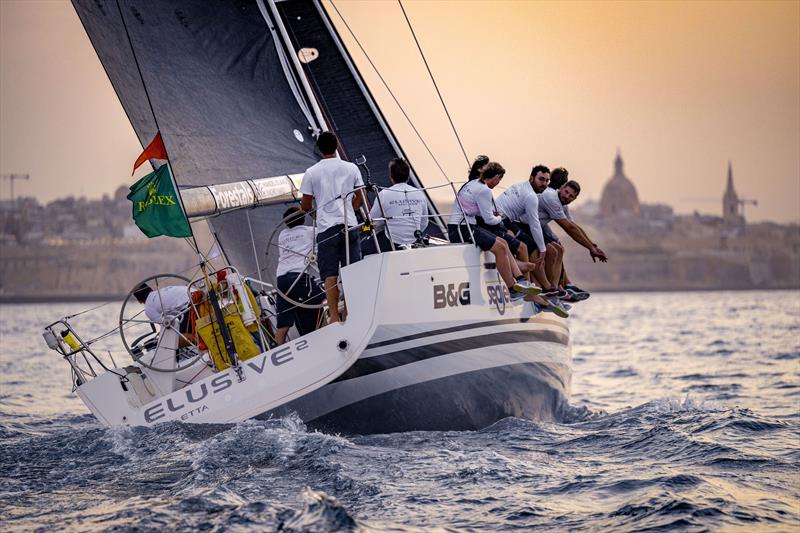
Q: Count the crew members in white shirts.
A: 9